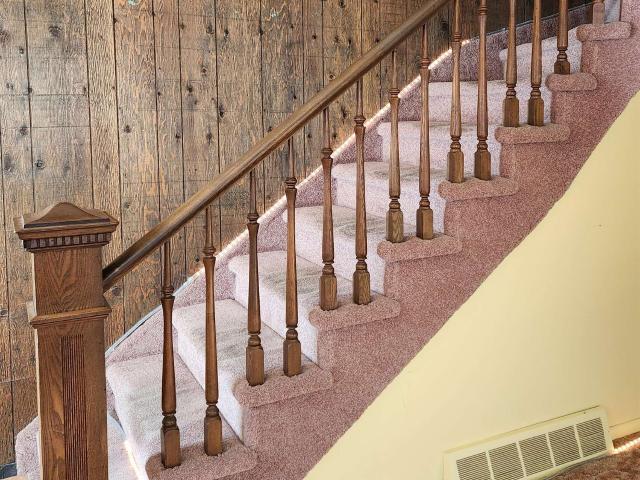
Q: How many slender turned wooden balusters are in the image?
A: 14